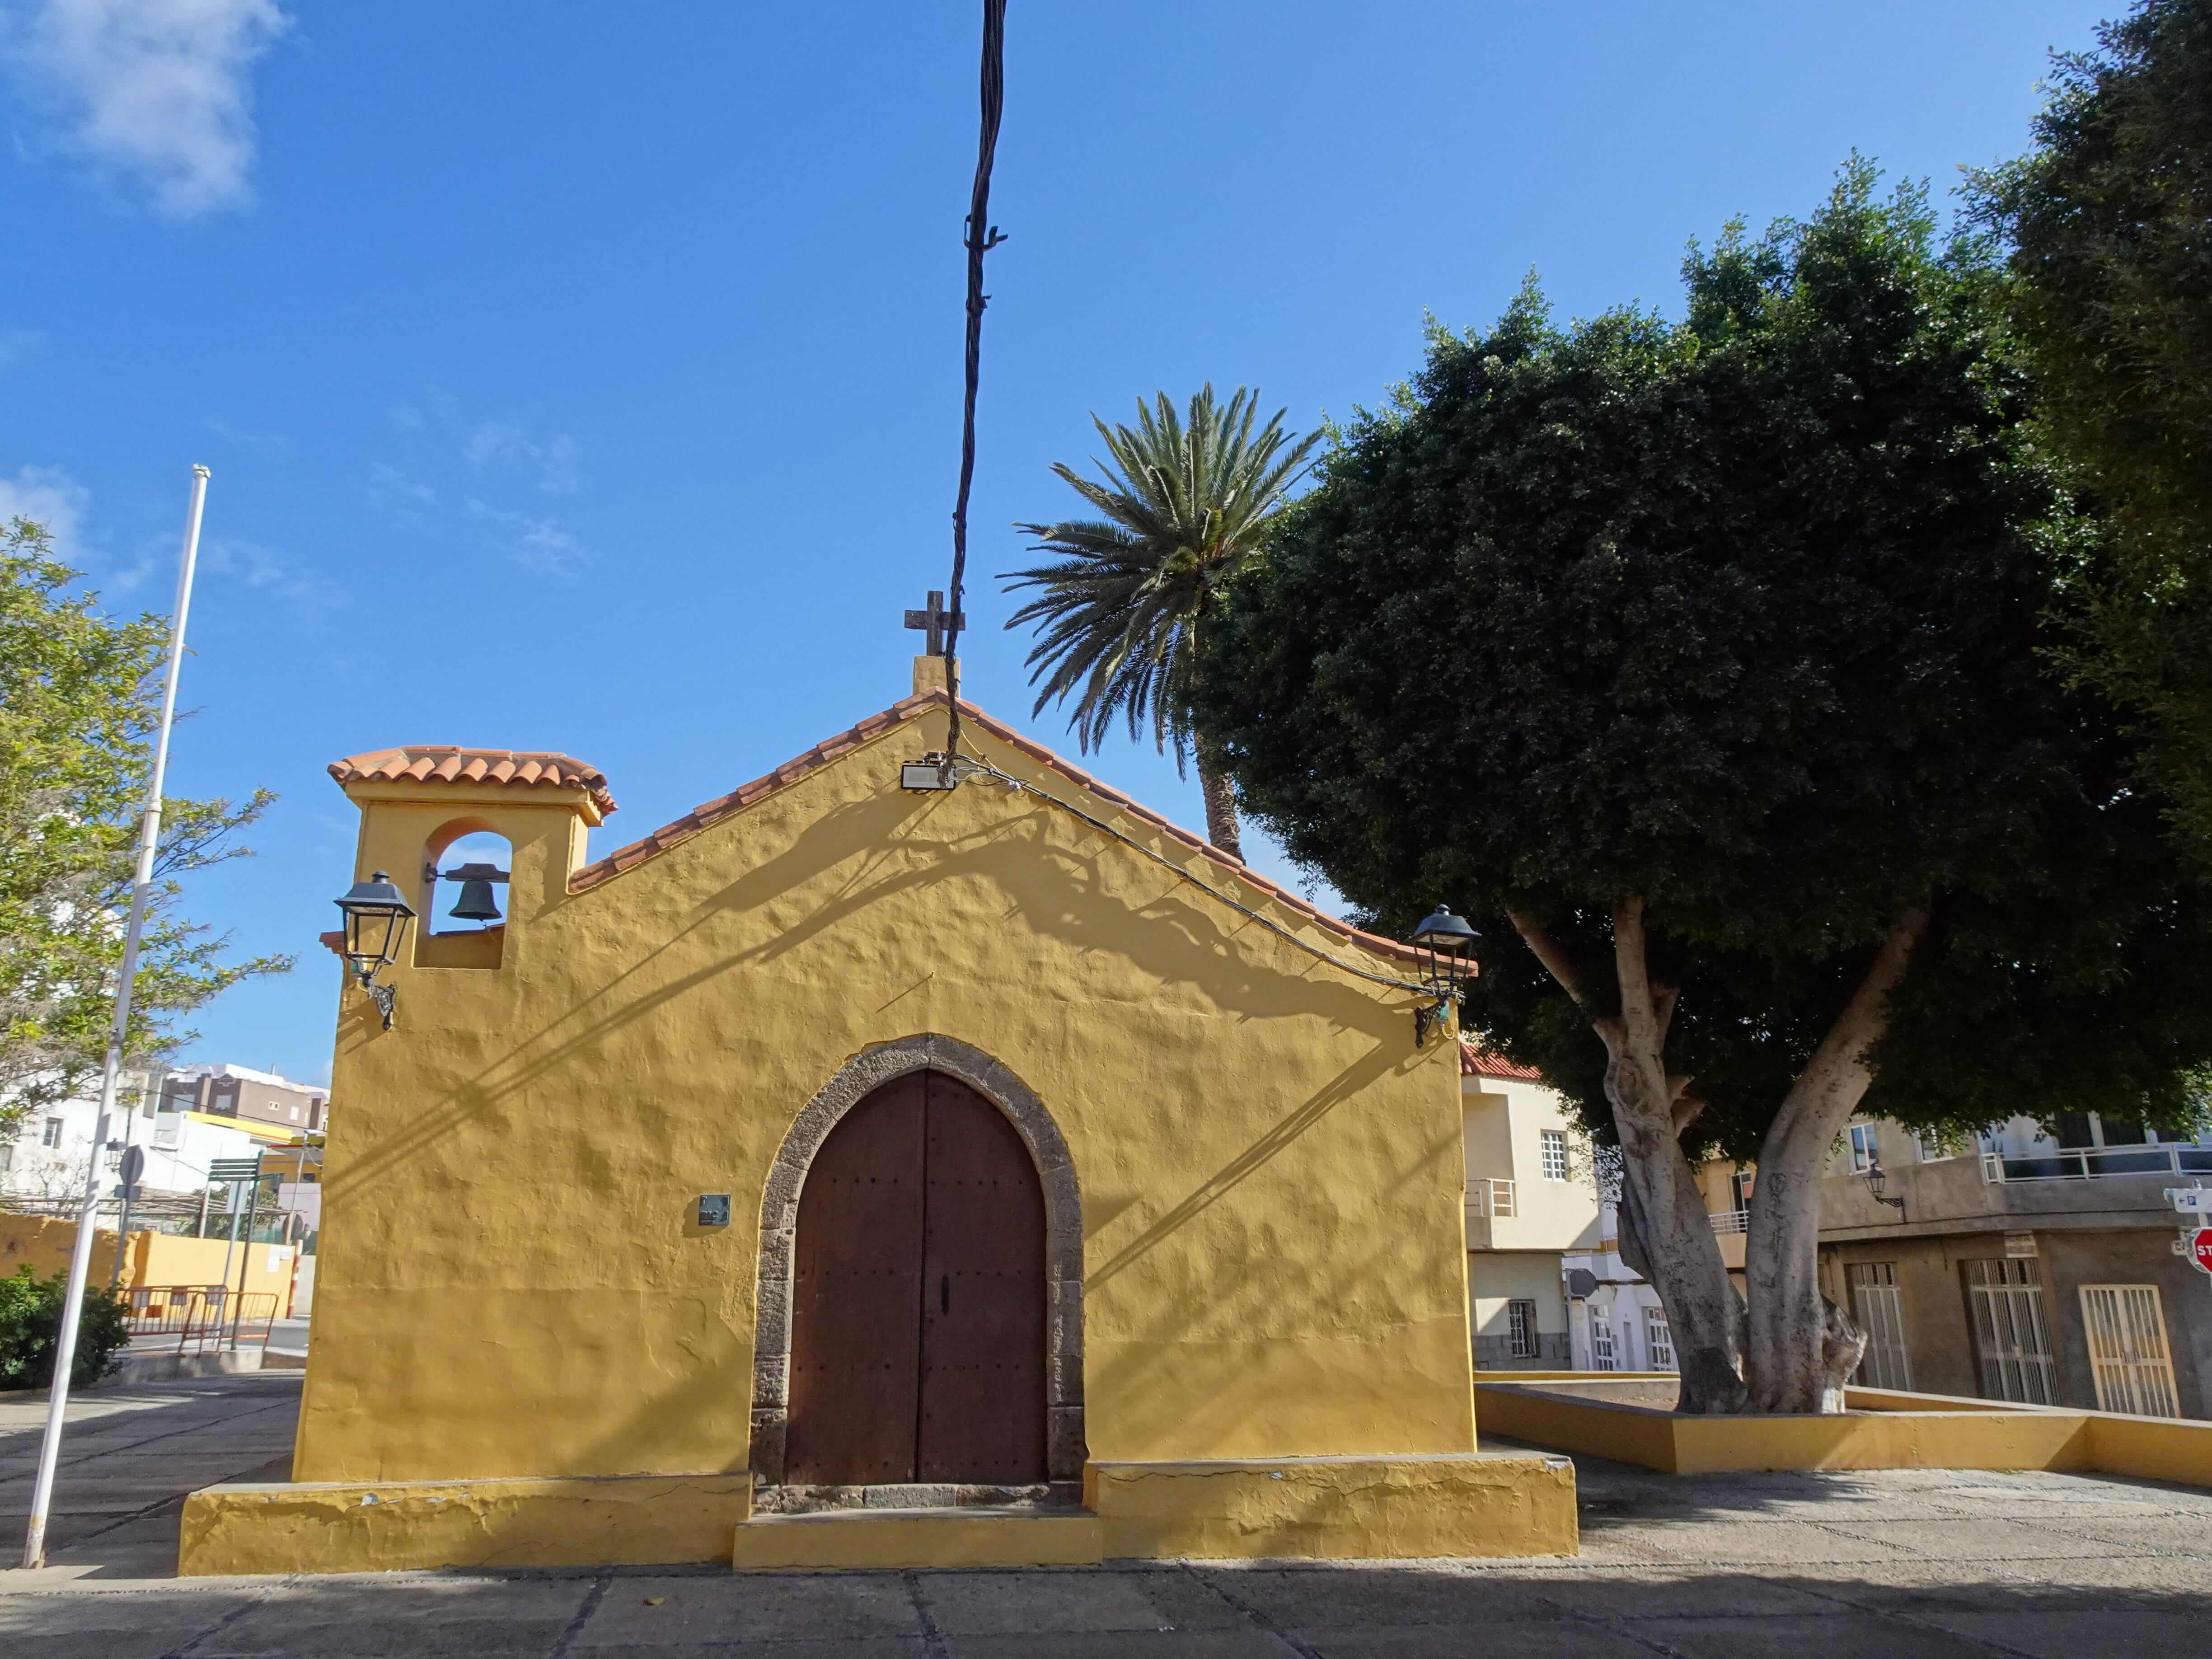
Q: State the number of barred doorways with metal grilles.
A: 3